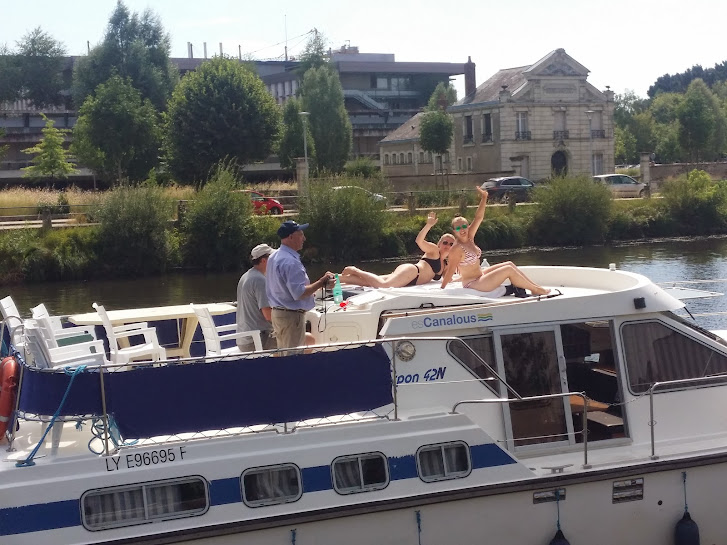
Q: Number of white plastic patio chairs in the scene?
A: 5